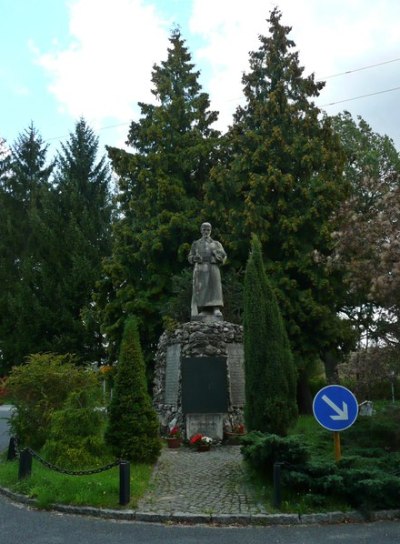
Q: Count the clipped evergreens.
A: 2